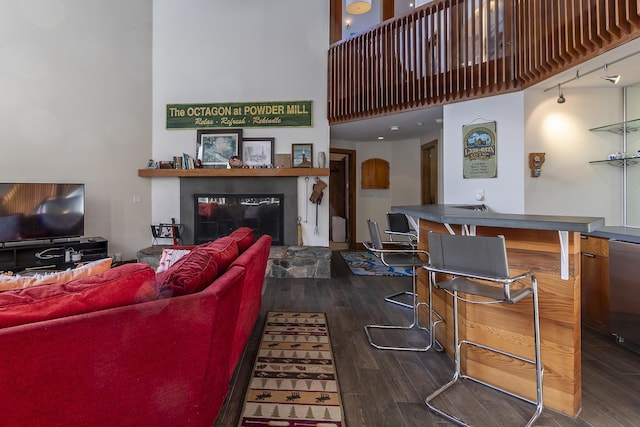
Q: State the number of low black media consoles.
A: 1